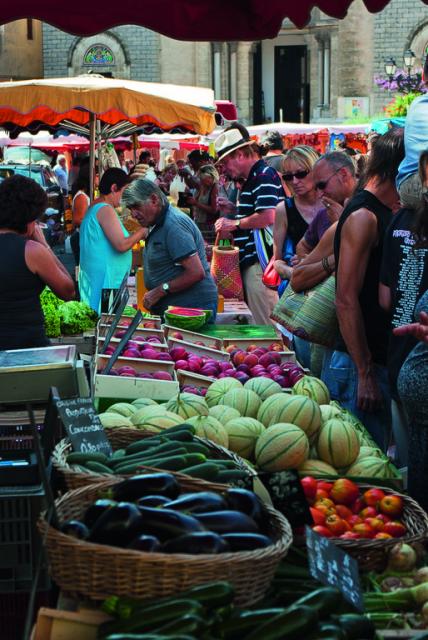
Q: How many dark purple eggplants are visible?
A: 12